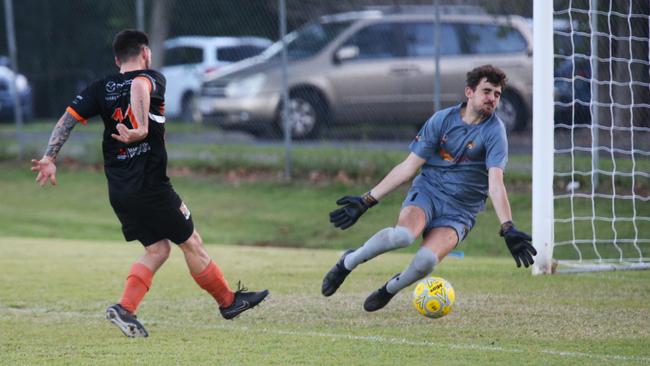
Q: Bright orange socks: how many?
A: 2